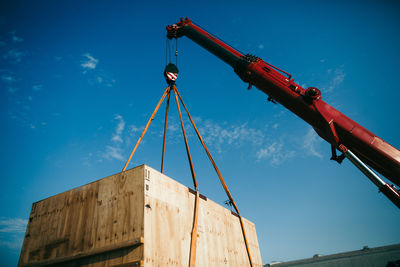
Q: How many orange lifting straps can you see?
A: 4